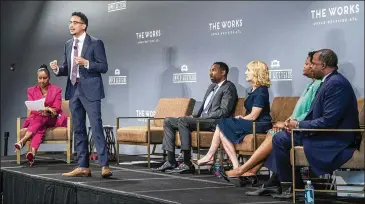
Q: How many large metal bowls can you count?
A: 0